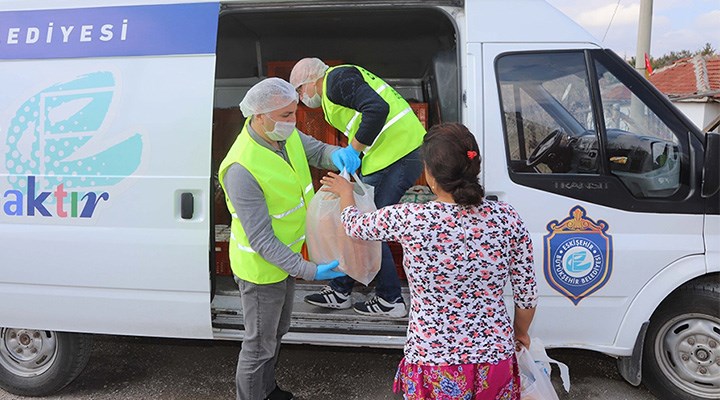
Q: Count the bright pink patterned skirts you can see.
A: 1